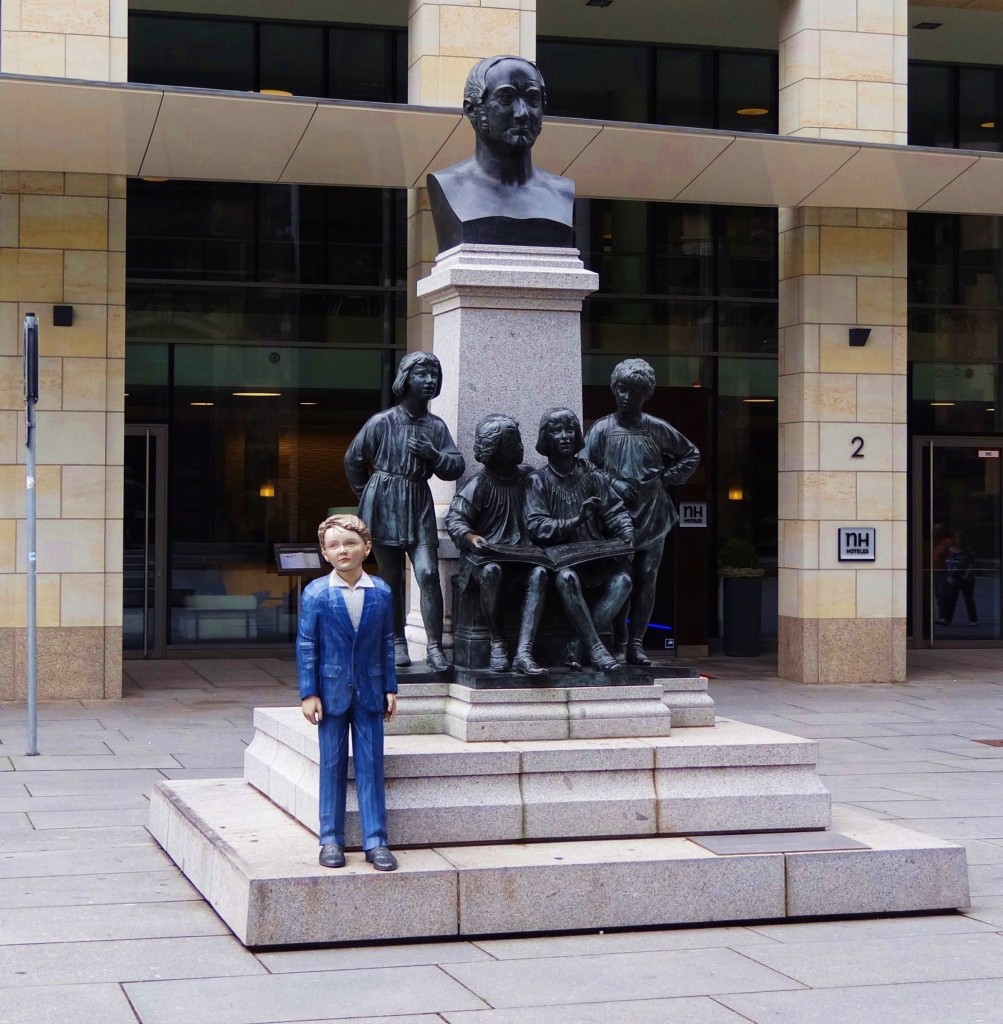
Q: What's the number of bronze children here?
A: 4